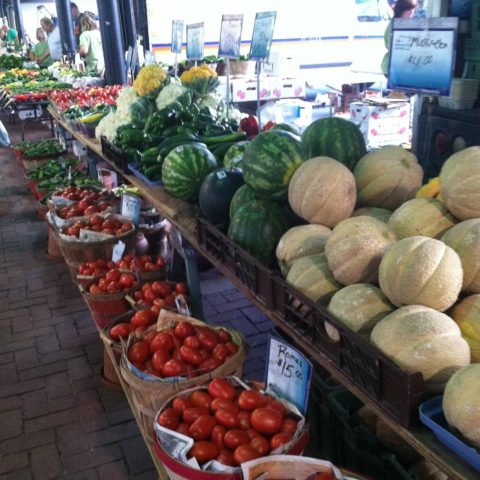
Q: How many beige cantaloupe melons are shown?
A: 14